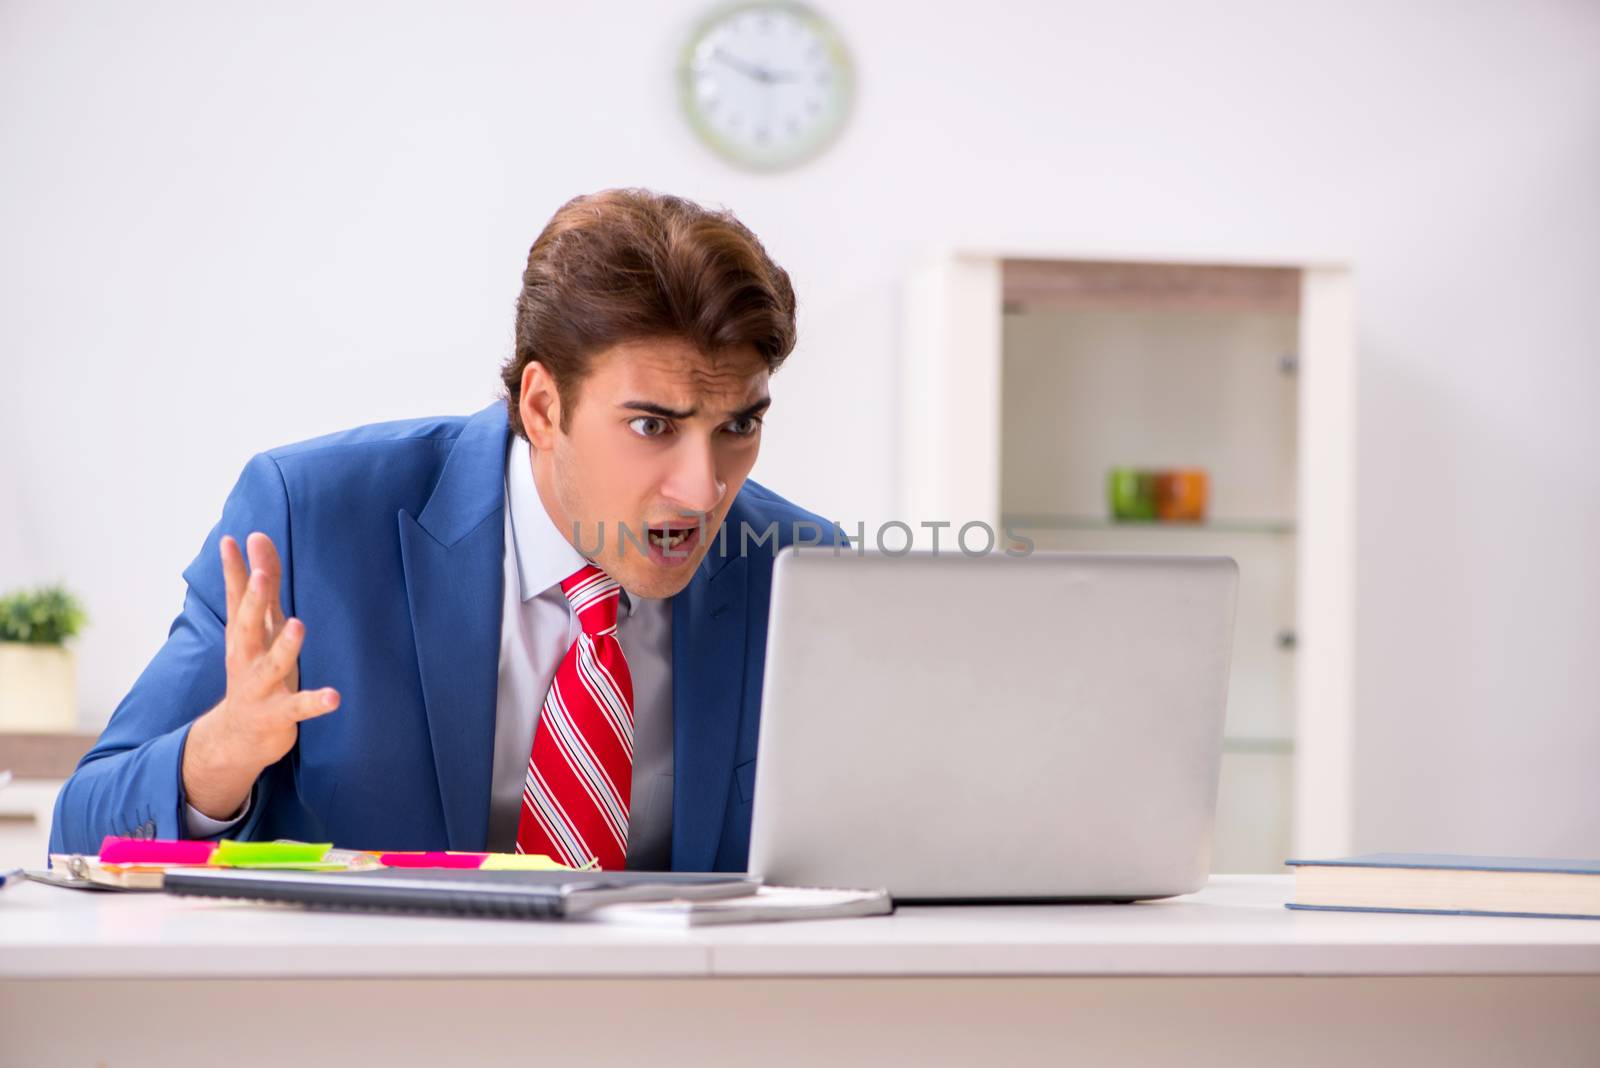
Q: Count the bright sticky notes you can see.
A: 4